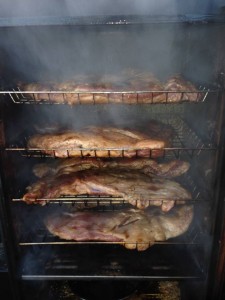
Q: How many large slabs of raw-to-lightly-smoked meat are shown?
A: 4